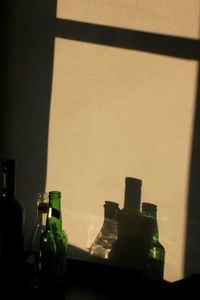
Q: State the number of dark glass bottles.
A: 1